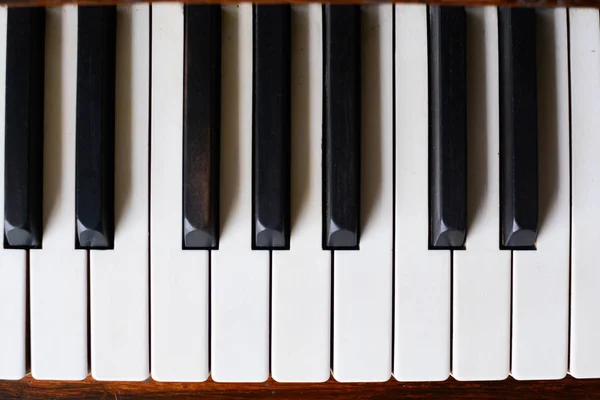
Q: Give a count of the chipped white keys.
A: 0